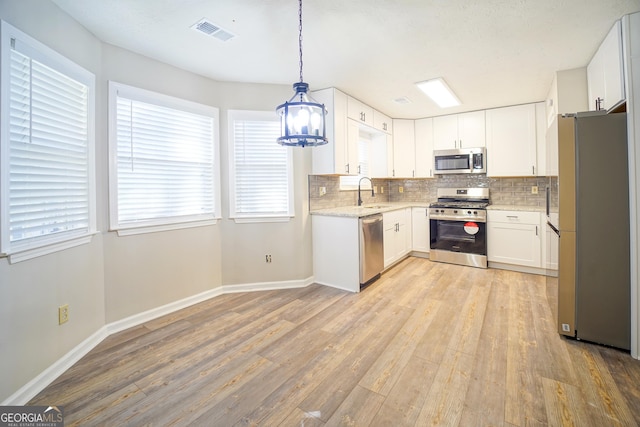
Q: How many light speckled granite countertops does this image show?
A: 2